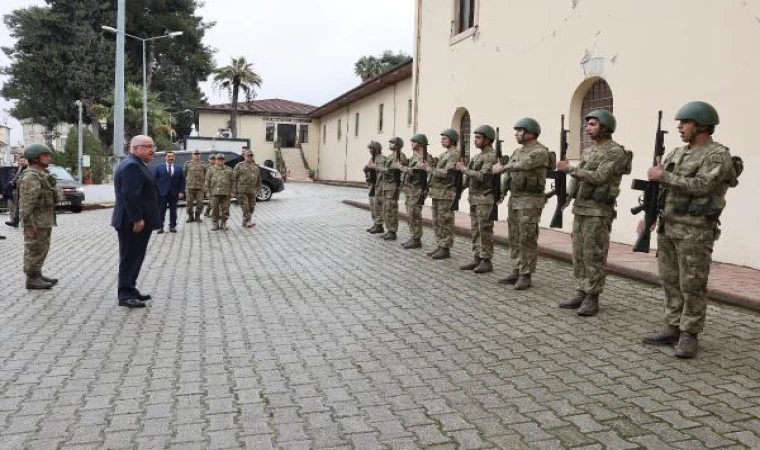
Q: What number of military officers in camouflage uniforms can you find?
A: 13